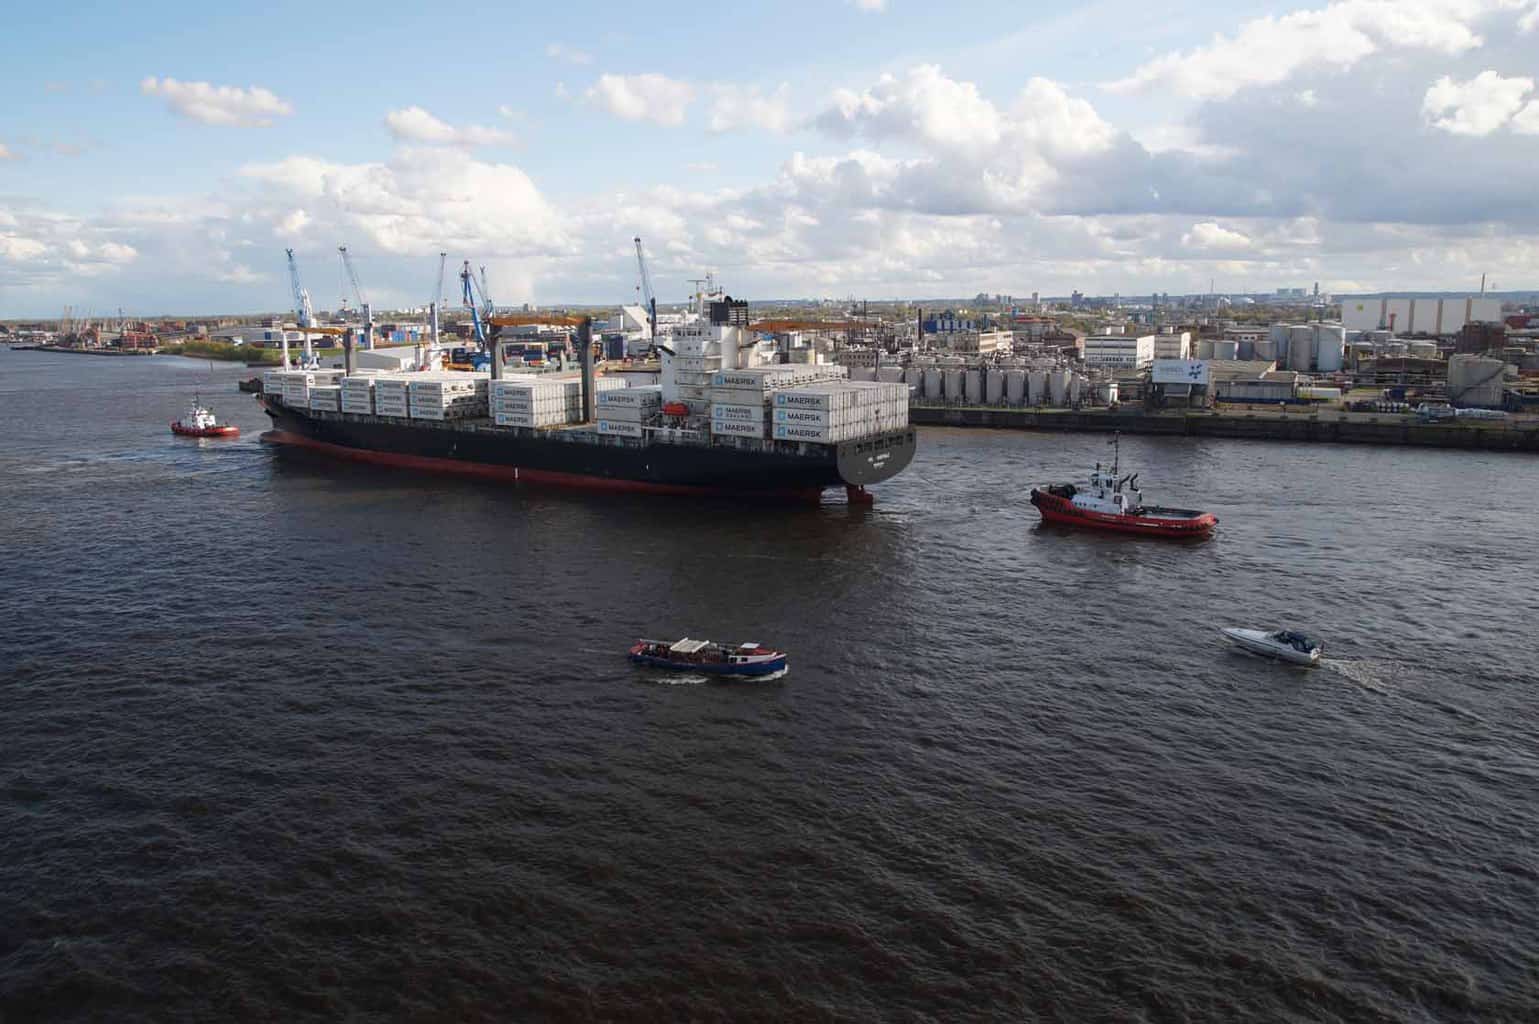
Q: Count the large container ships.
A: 1